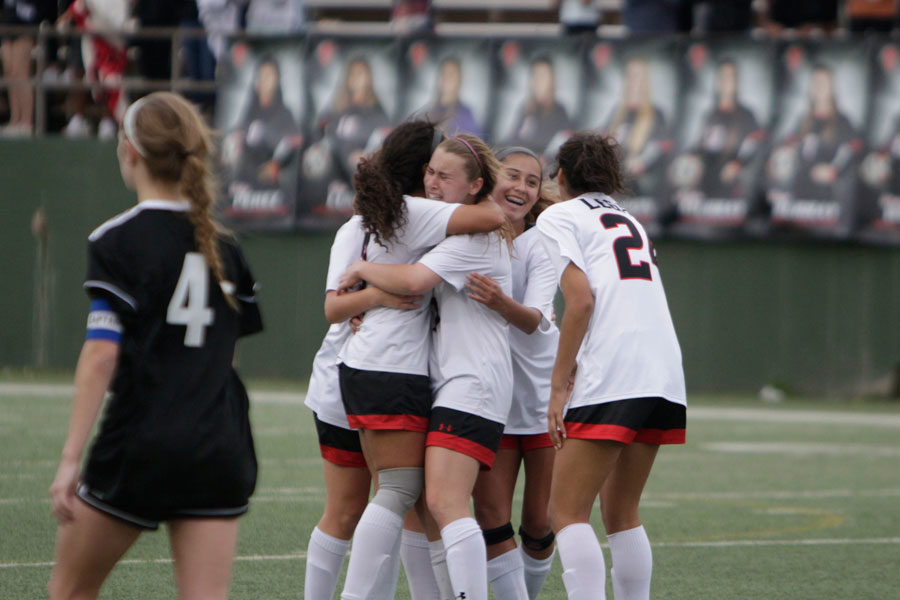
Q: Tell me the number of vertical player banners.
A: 8